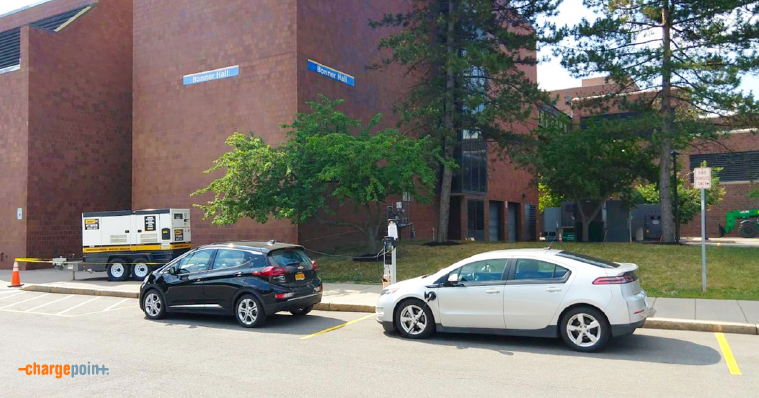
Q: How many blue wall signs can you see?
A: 2